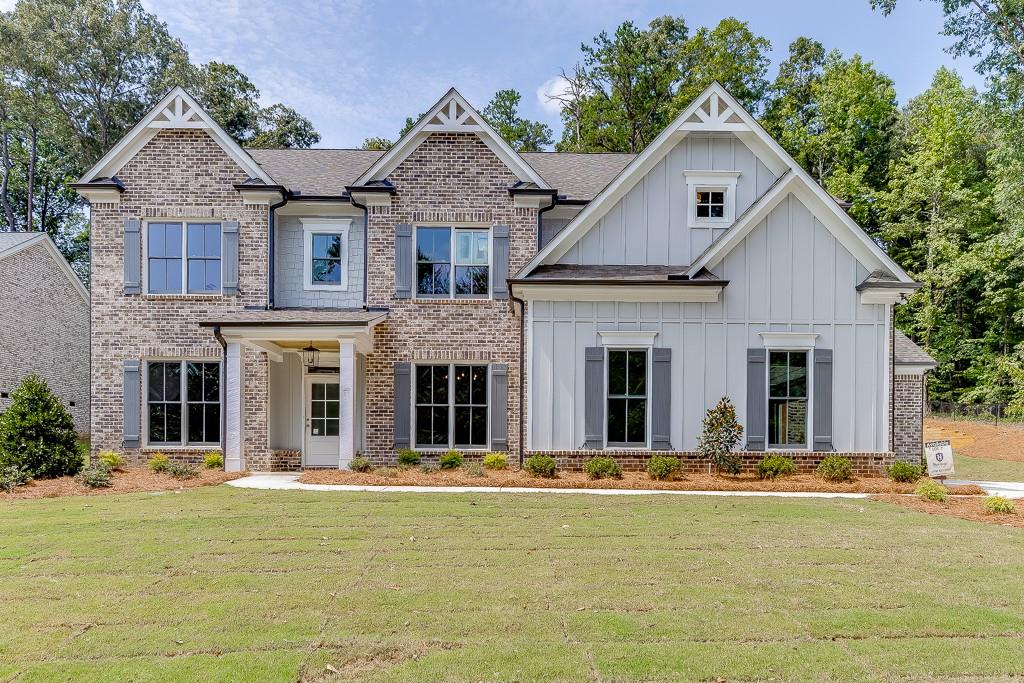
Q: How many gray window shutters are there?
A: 11